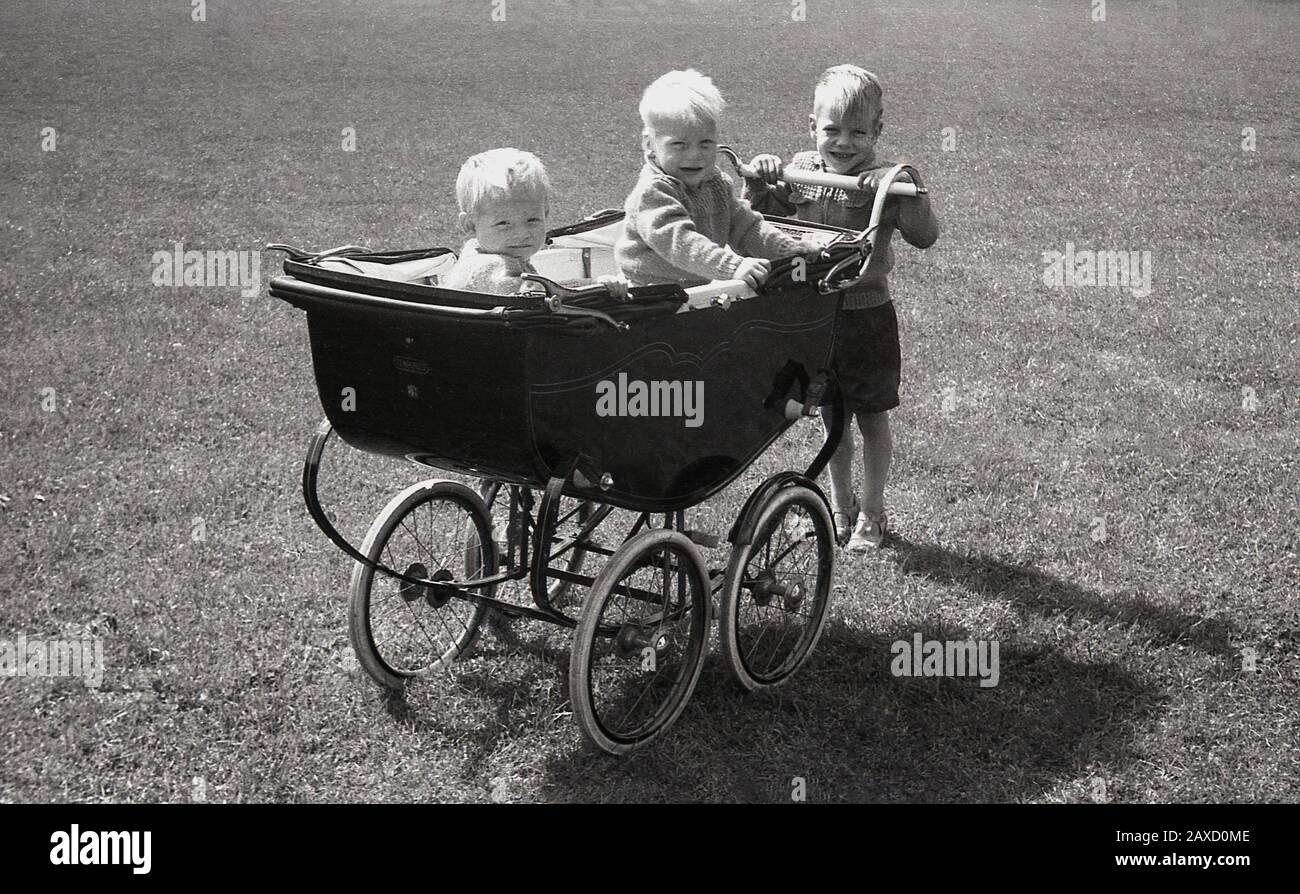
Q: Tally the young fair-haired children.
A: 3